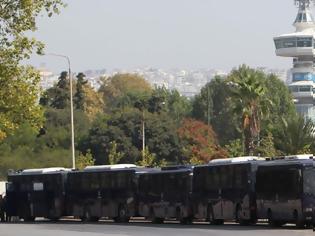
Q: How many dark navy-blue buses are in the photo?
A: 5